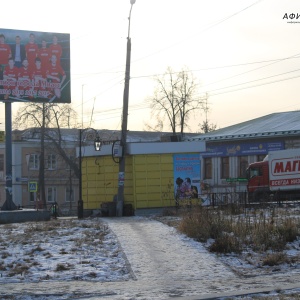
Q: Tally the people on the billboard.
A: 9